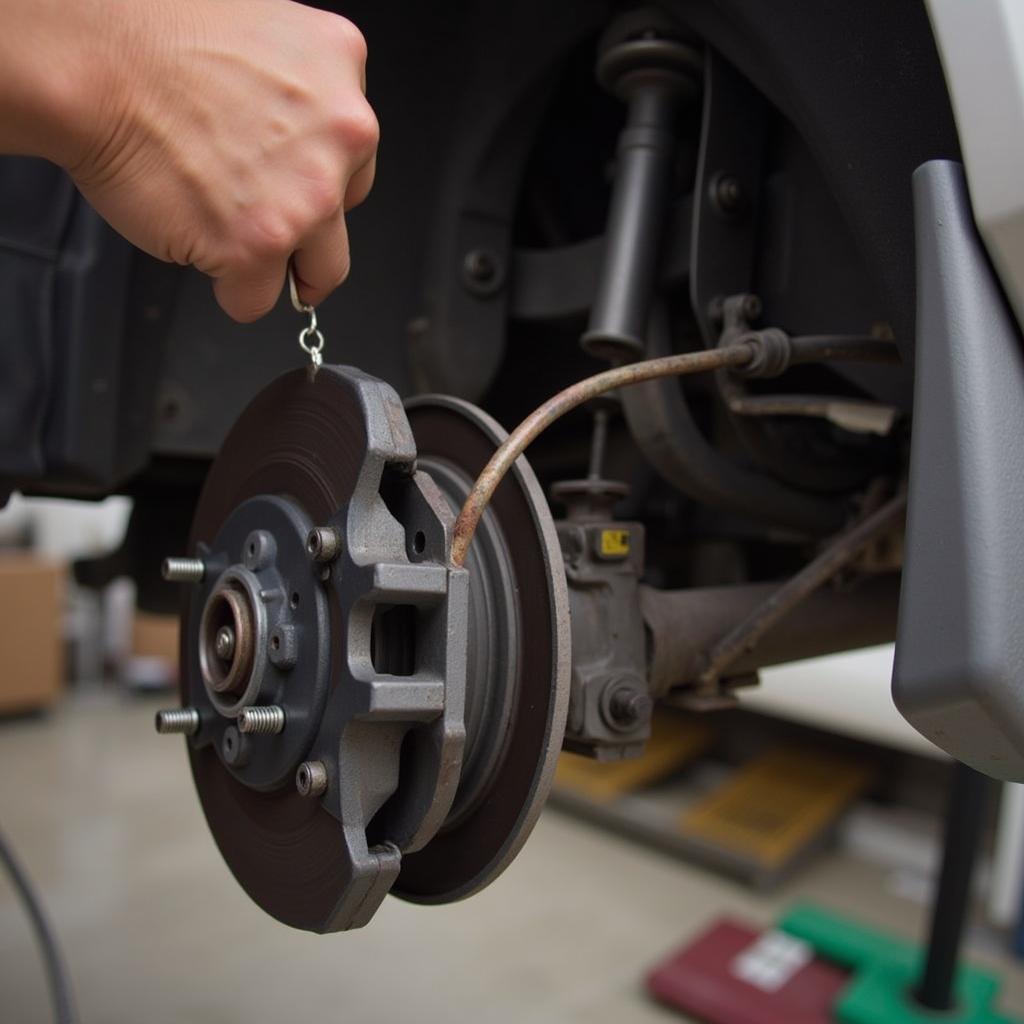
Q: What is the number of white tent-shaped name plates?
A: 0